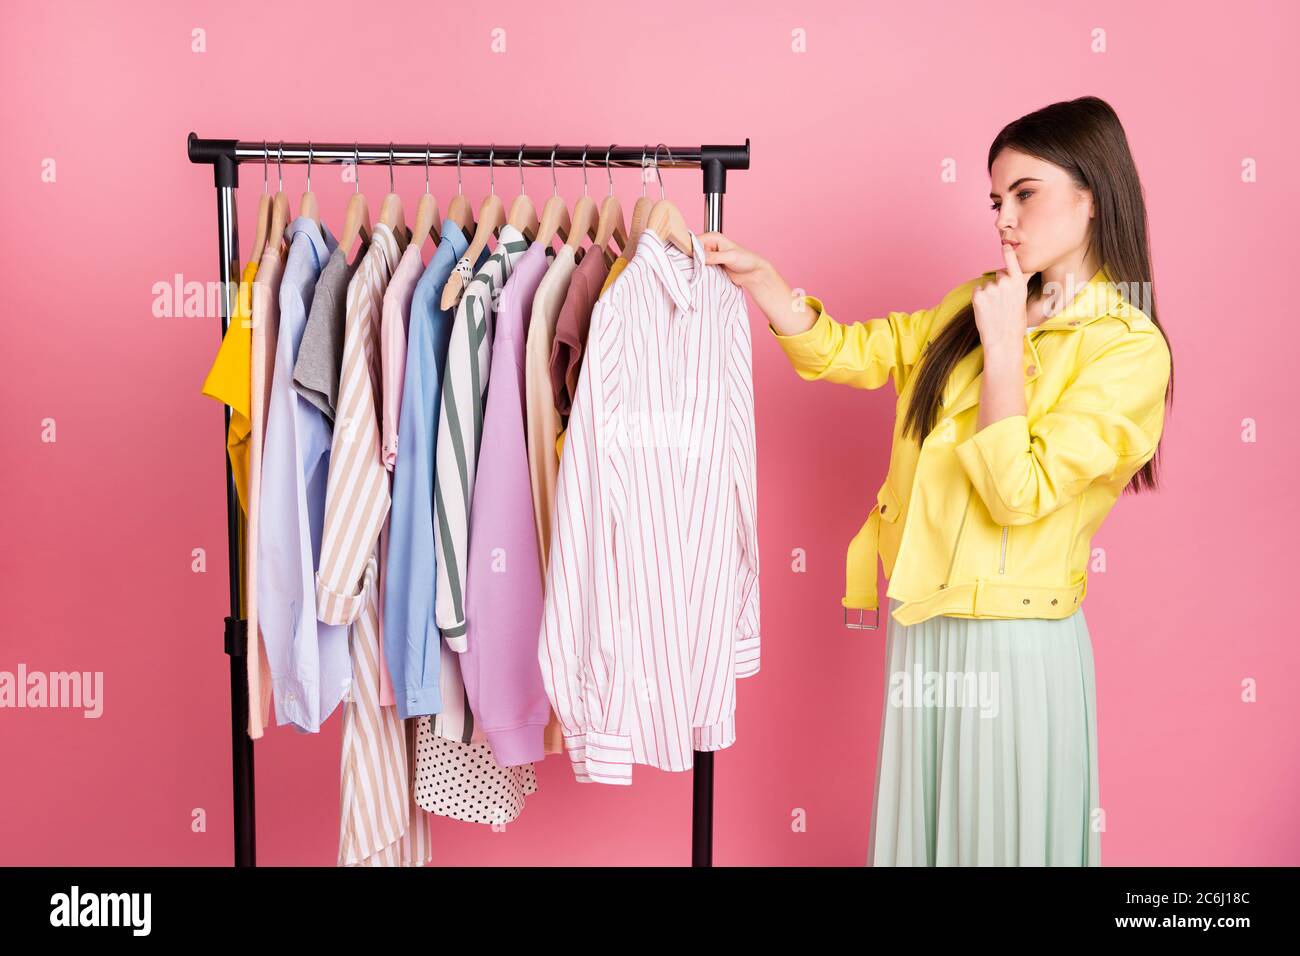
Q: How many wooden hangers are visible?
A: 14